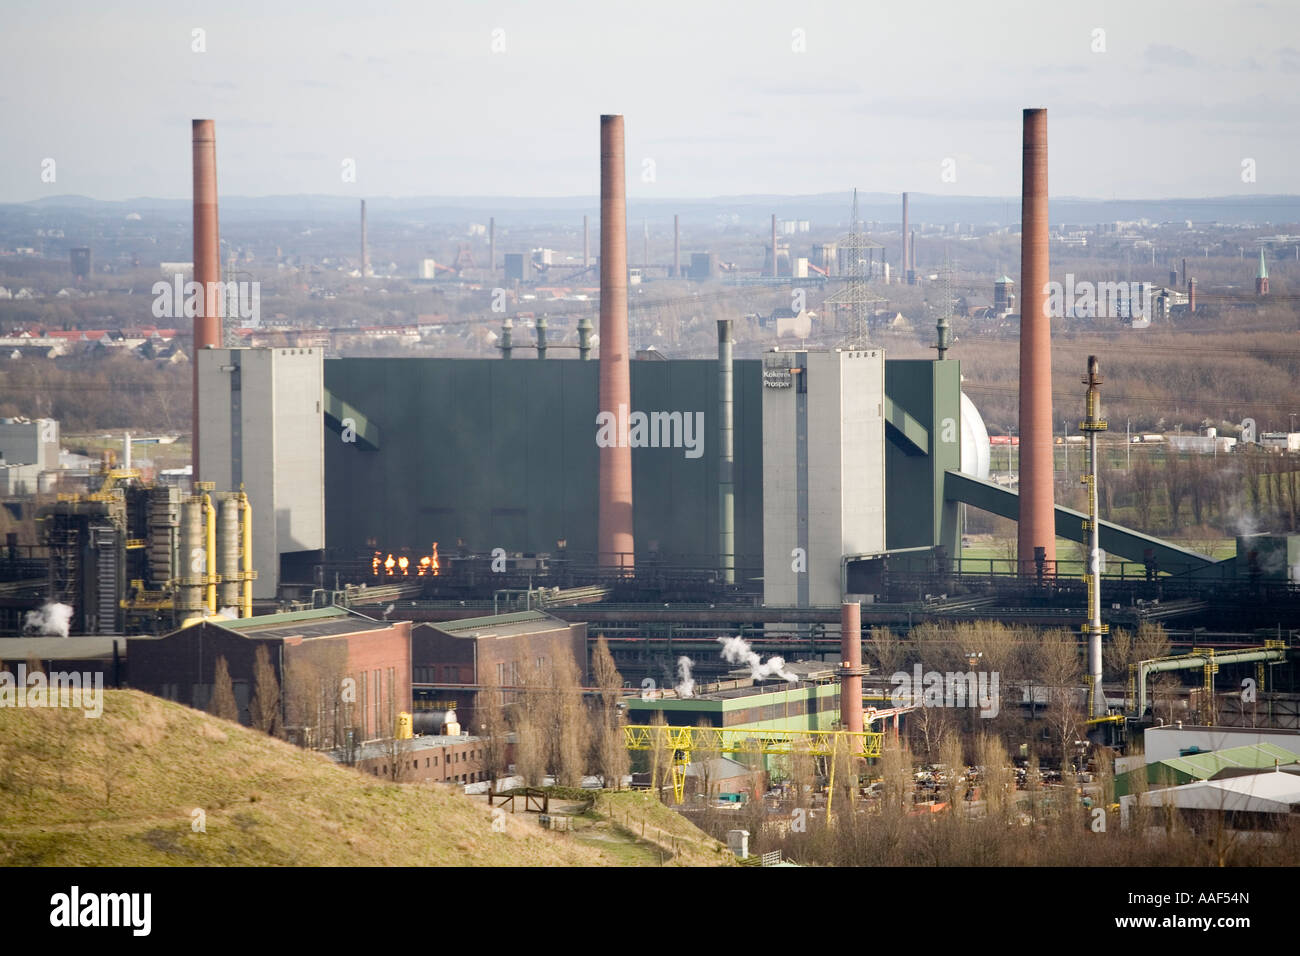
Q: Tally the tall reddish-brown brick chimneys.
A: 3